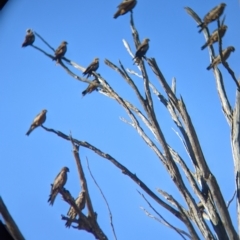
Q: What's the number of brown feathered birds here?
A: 12